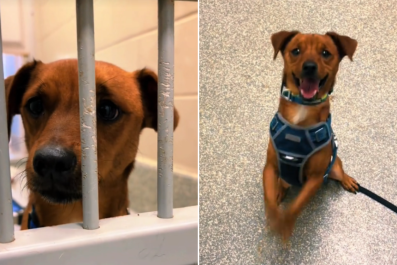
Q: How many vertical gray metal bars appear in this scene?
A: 3